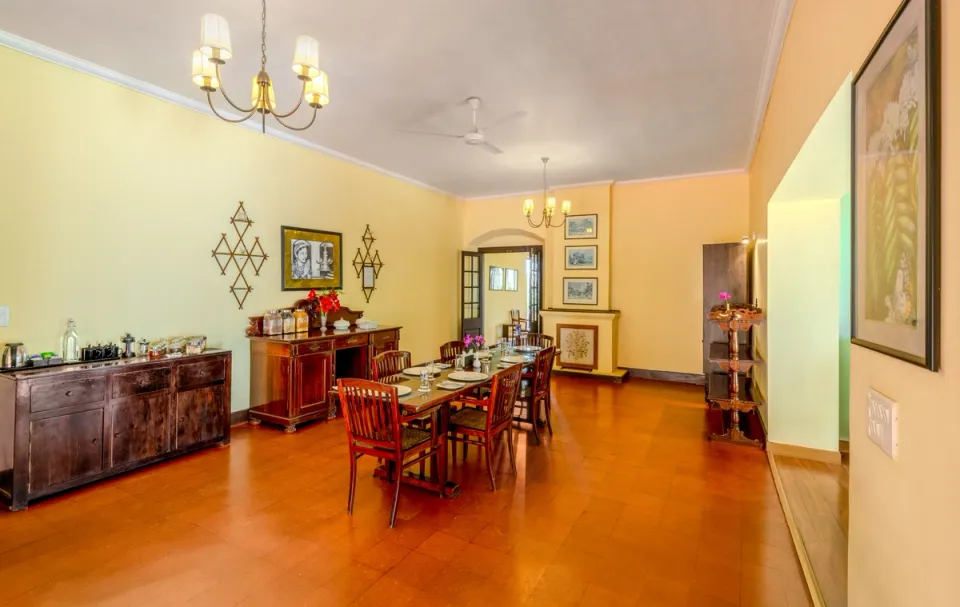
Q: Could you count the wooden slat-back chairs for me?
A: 6